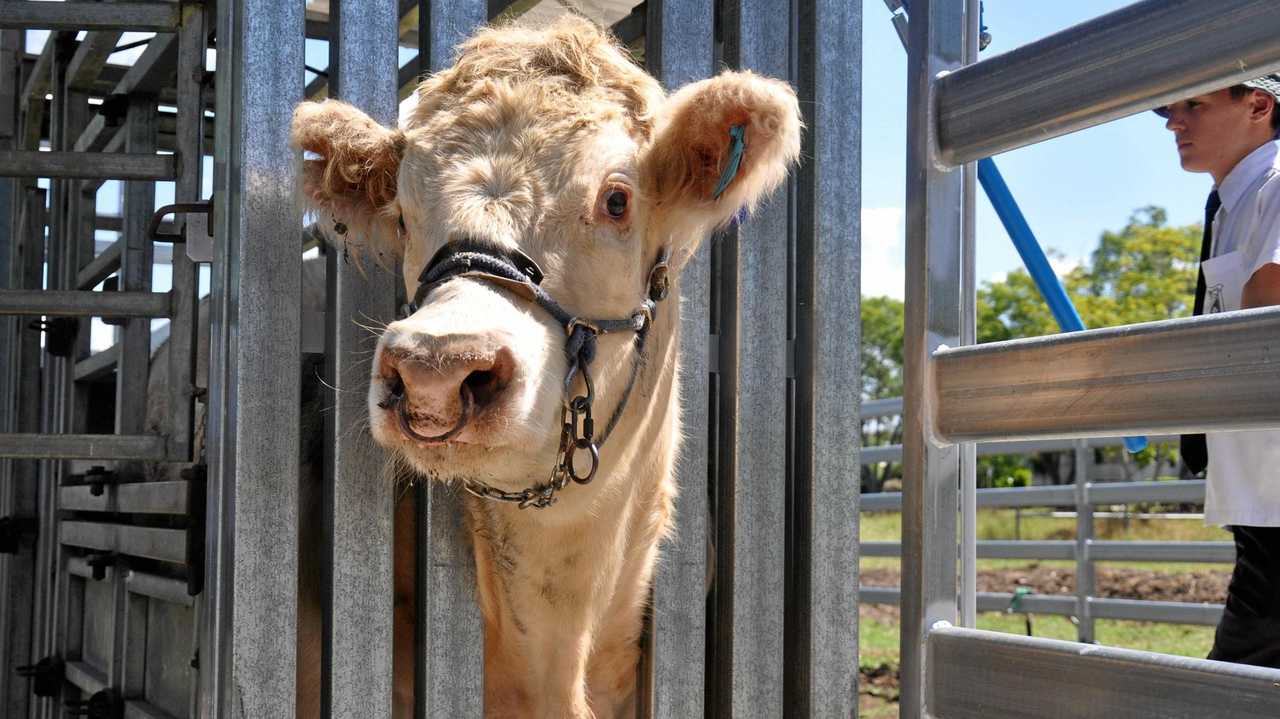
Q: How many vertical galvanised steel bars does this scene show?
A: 6